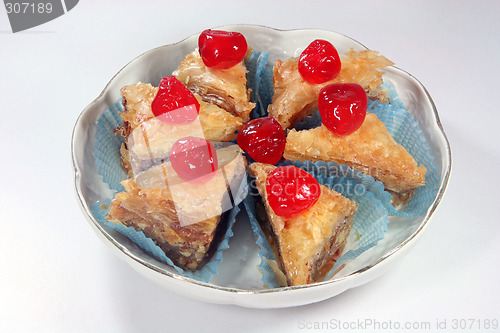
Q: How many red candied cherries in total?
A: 7